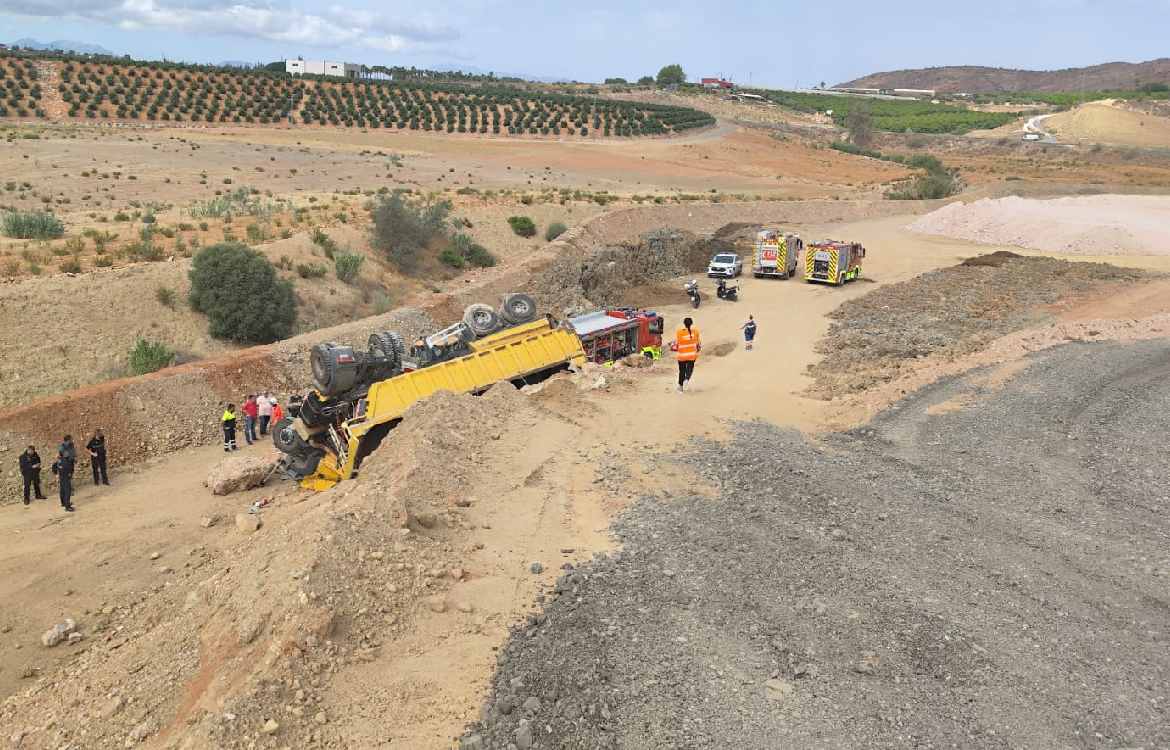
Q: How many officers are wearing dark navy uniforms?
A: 3